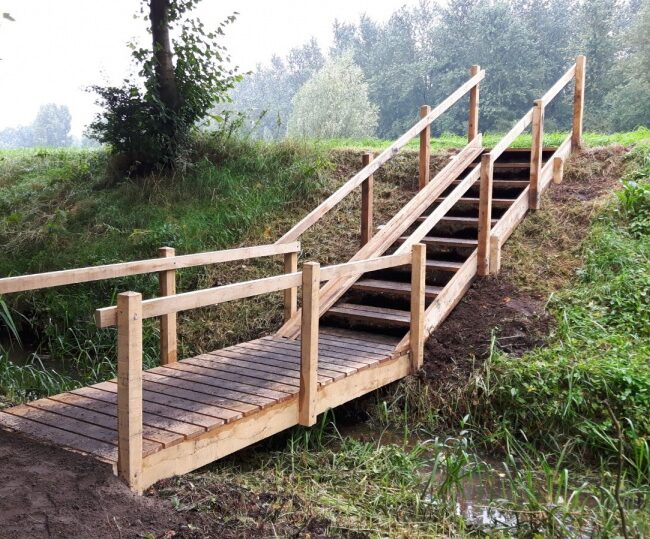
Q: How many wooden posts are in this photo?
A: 11